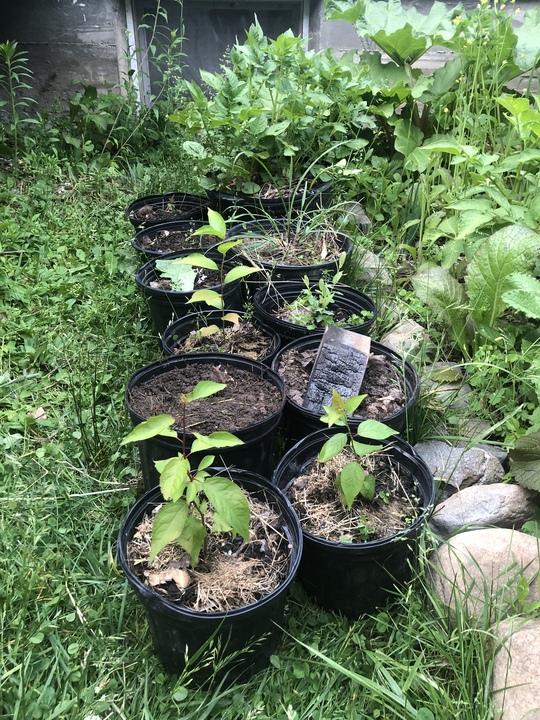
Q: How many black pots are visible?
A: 11